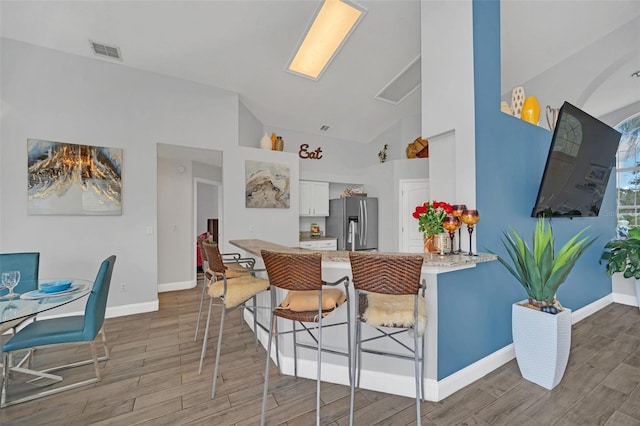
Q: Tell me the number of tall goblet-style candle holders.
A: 3